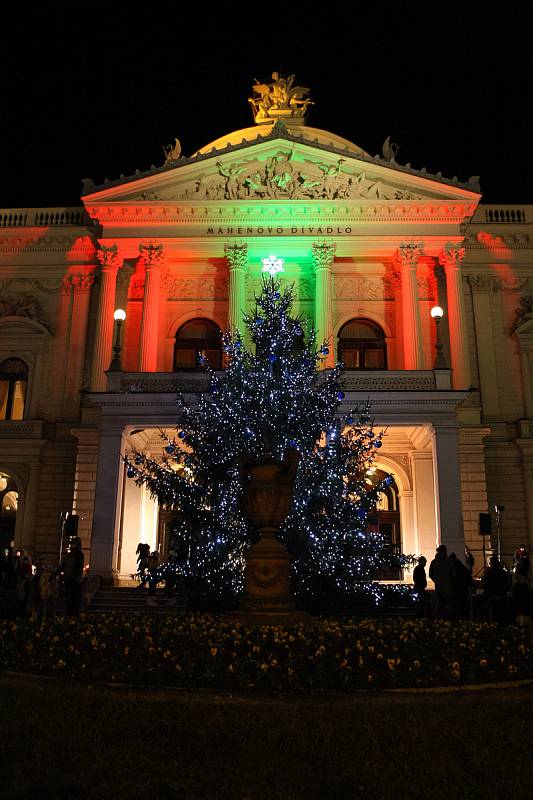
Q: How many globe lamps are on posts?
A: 2